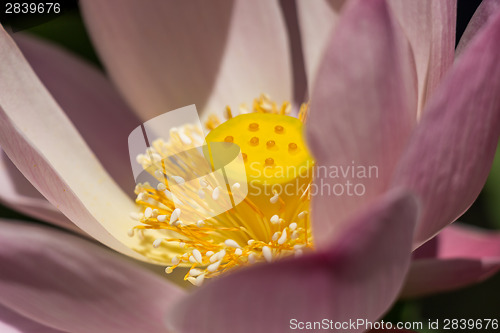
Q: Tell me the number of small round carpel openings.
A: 8